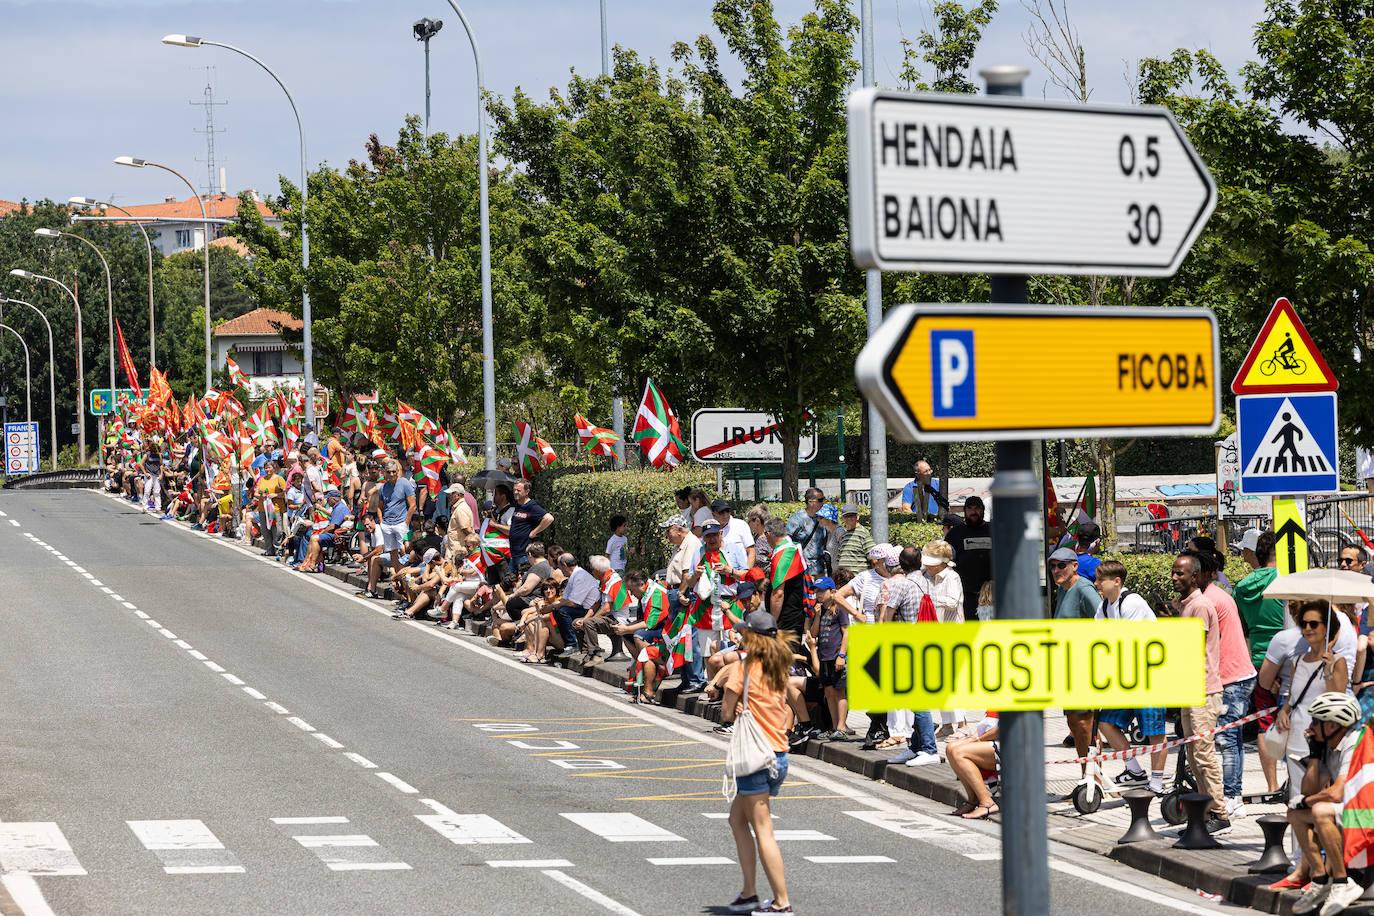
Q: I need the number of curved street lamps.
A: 8